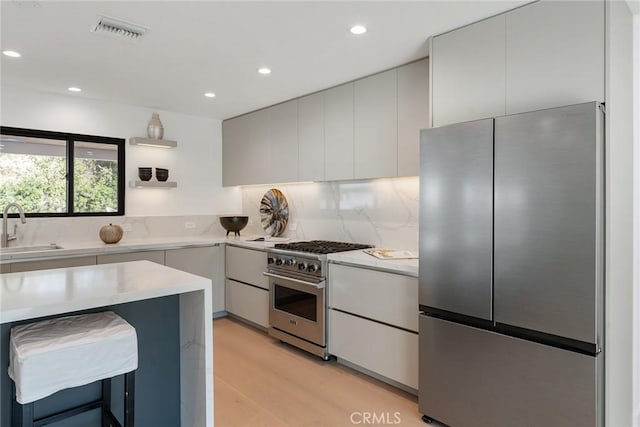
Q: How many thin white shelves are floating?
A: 2